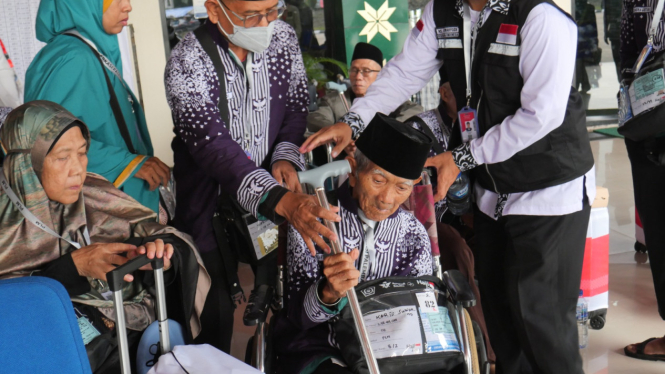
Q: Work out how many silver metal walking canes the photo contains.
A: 2